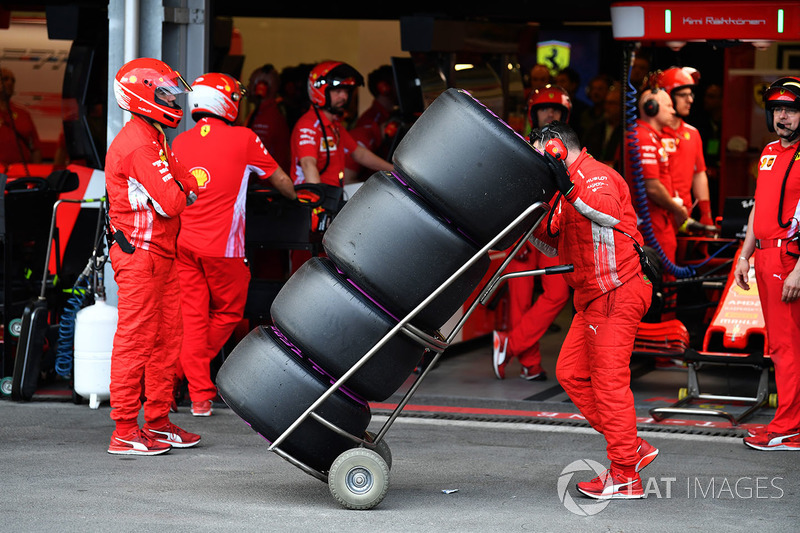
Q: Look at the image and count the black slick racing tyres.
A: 4